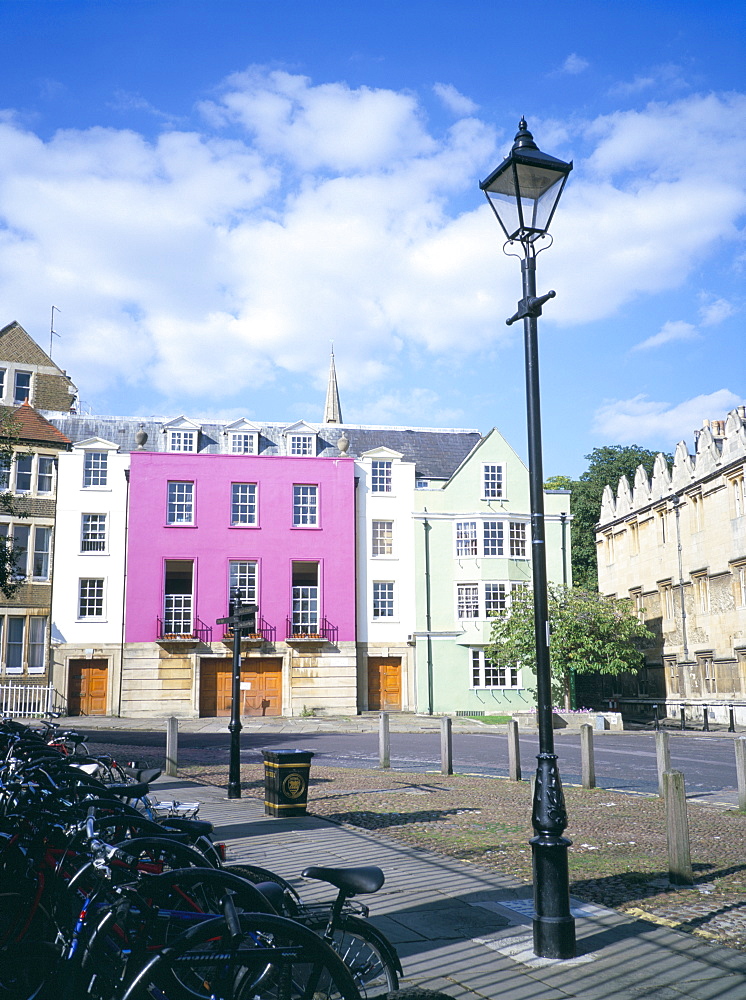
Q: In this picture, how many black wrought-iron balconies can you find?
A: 3